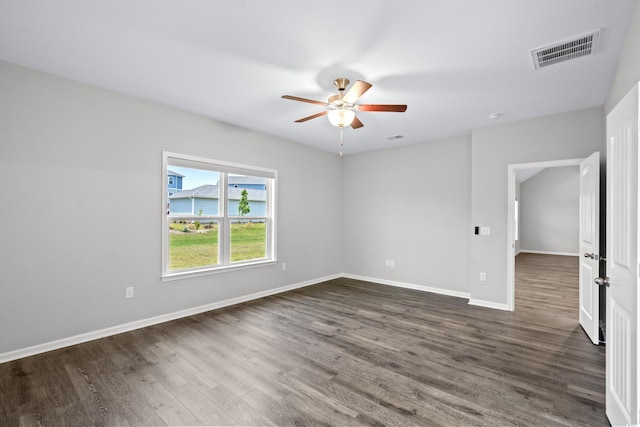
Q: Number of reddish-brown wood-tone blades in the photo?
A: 5